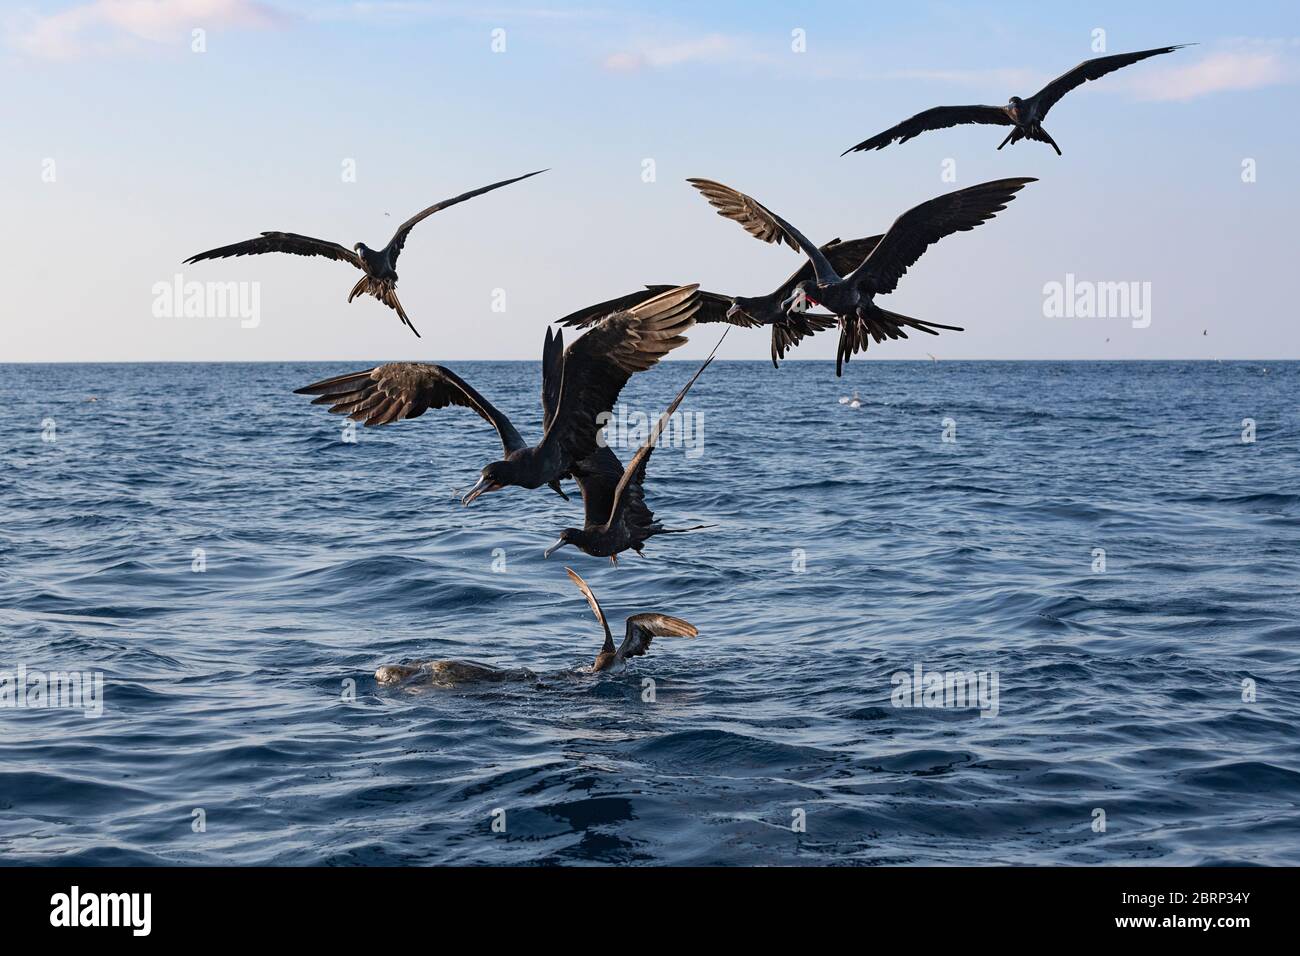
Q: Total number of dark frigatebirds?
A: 6